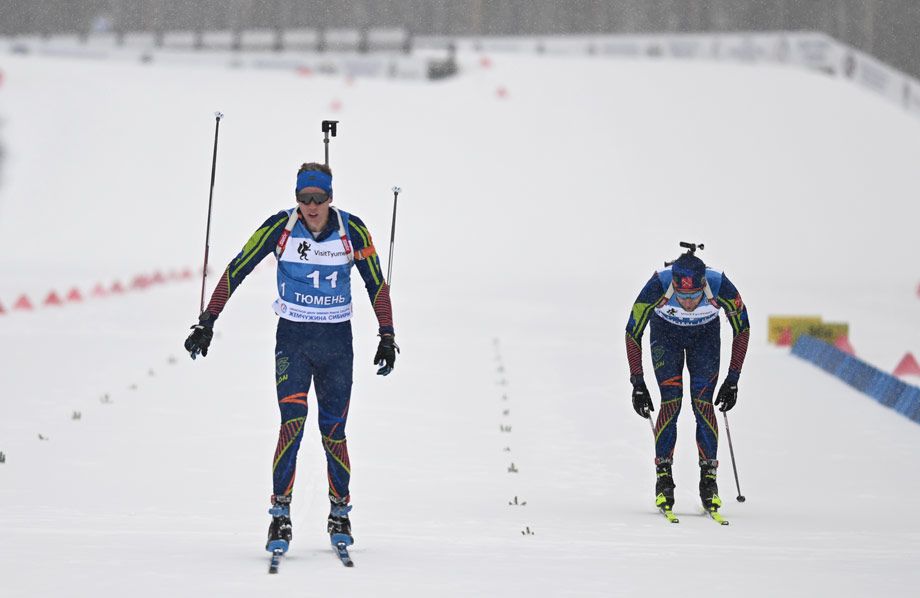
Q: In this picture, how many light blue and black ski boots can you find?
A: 2